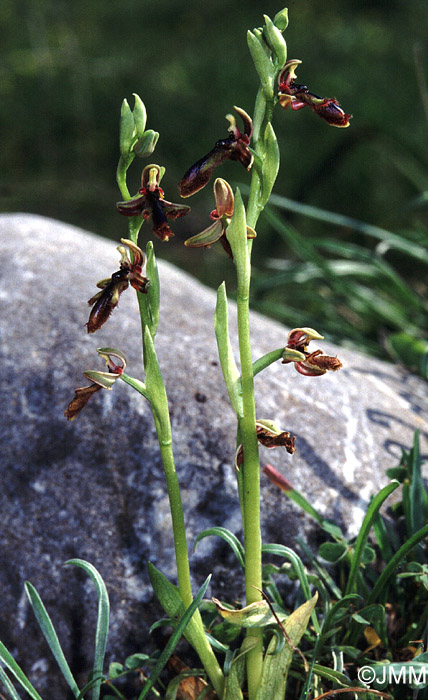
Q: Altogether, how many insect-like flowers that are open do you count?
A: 8